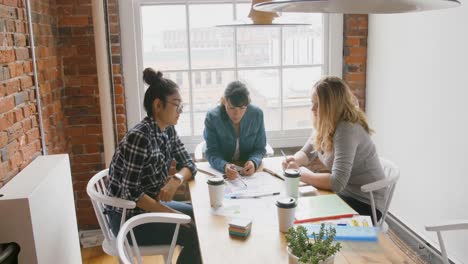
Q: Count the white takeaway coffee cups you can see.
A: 3